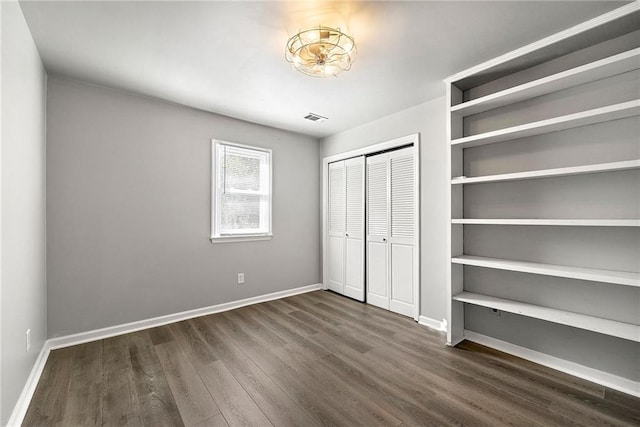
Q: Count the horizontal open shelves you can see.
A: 6